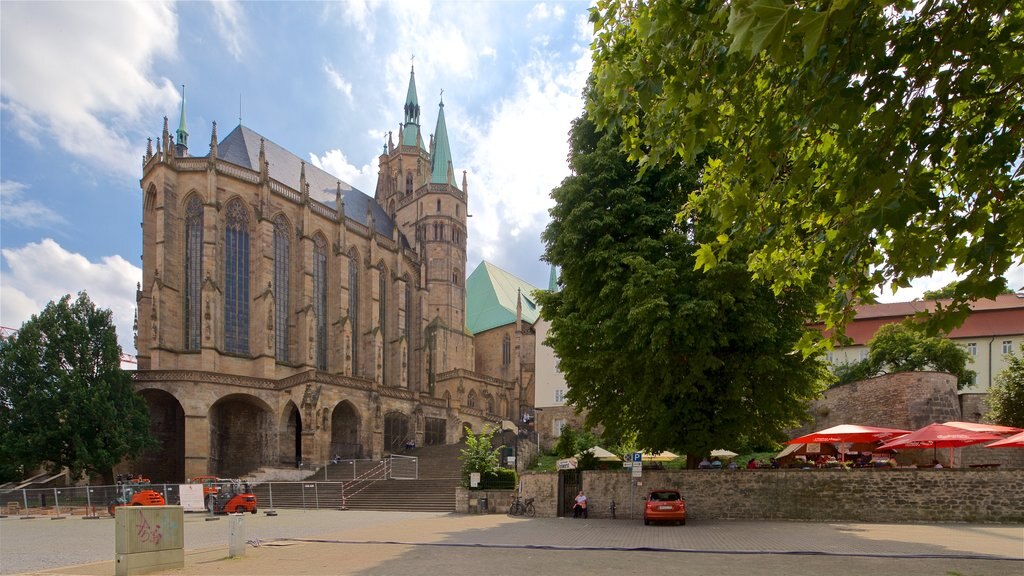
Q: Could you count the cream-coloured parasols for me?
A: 3